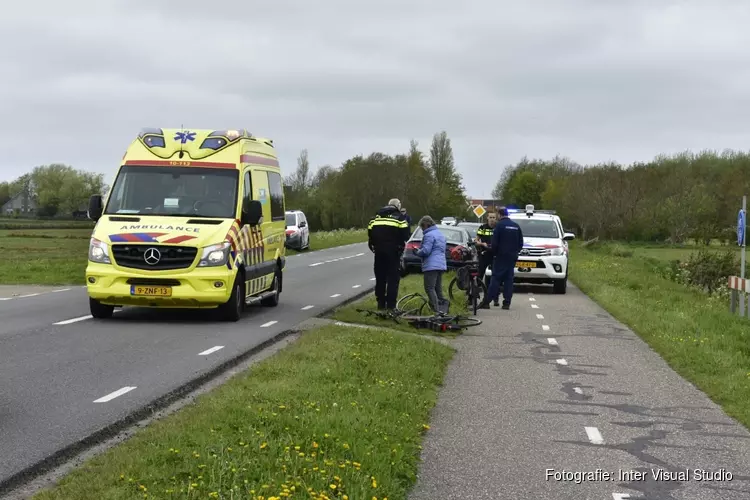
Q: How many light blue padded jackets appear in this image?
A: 1